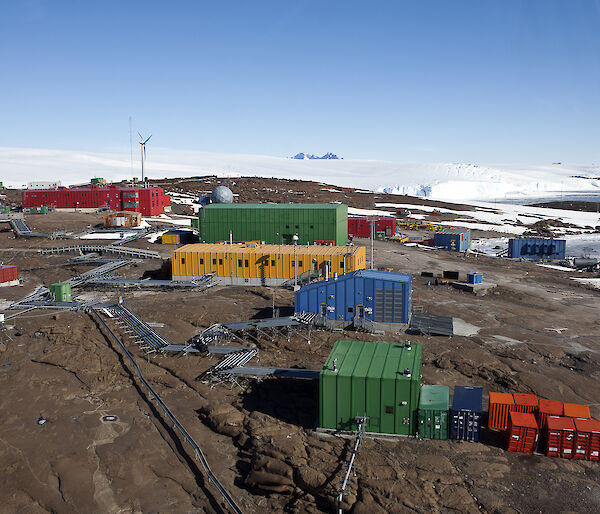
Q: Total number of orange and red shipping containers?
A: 7